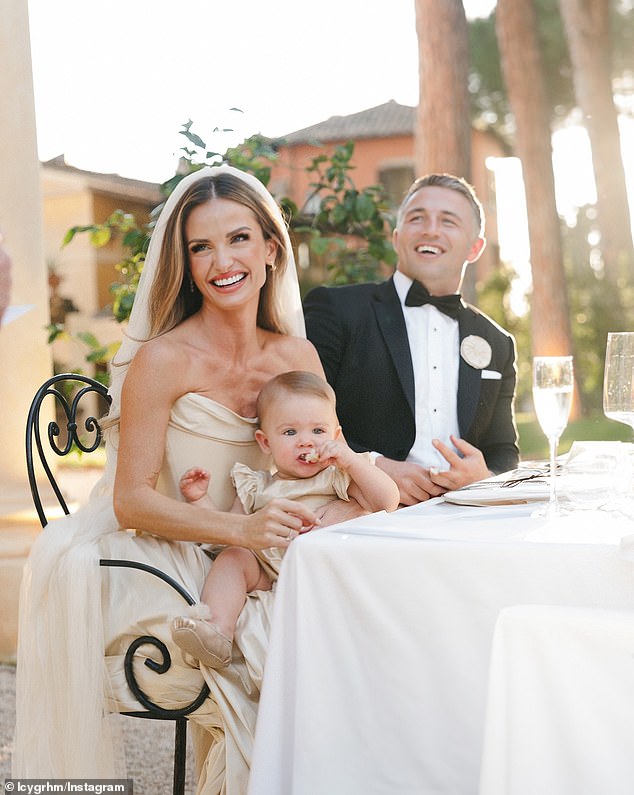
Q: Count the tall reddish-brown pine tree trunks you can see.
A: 3